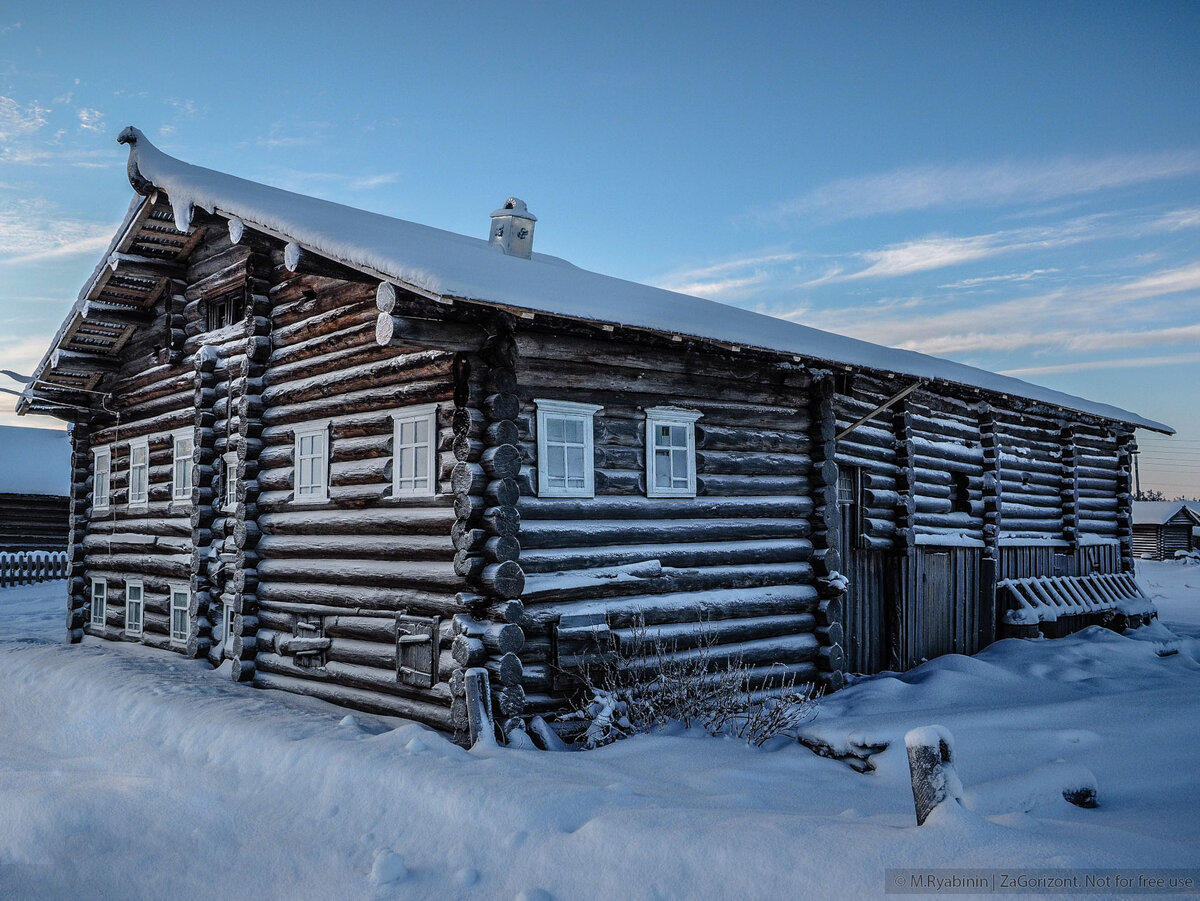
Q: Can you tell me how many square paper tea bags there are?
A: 0